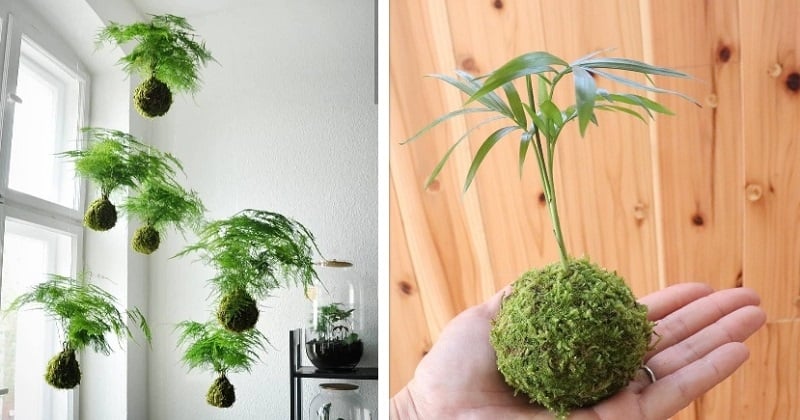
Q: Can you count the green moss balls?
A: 7